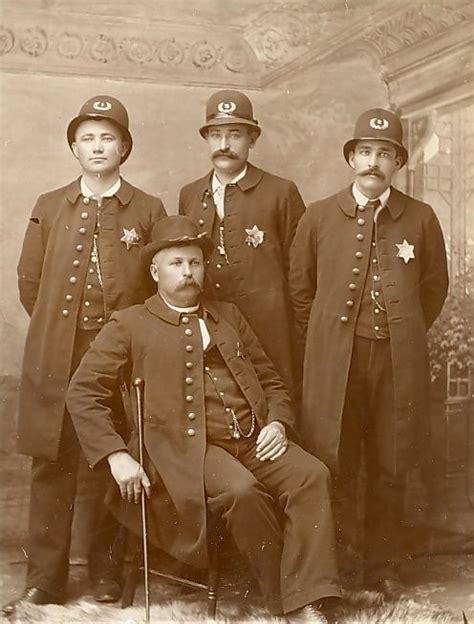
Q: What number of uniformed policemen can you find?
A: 4